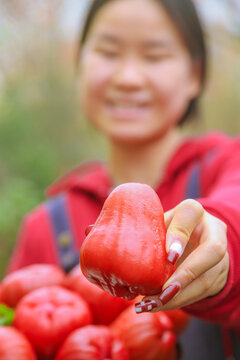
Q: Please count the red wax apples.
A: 8